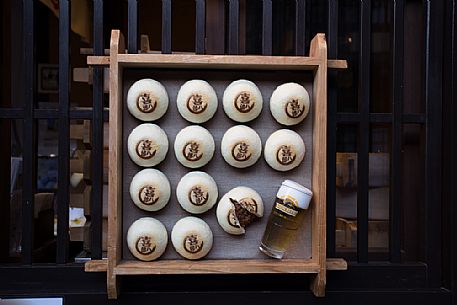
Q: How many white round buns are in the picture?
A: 13